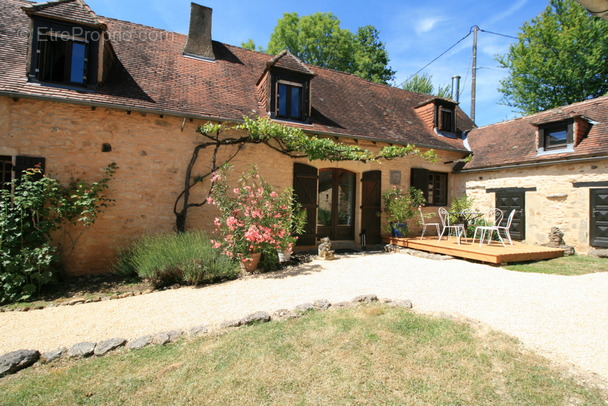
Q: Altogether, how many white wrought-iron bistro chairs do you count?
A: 5